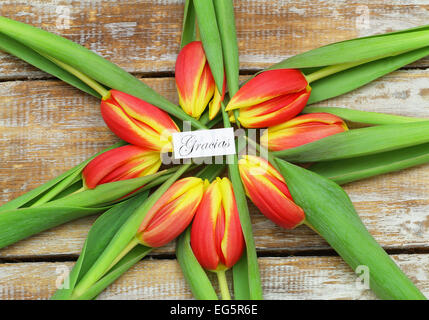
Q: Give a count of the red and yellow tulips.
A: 8